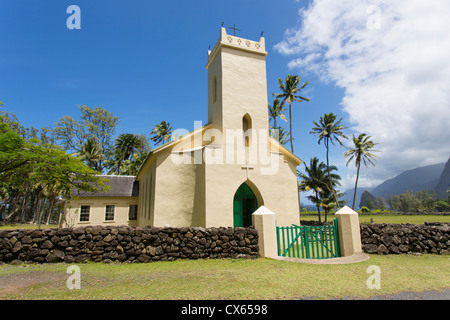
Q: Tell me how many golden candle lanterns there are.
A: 0